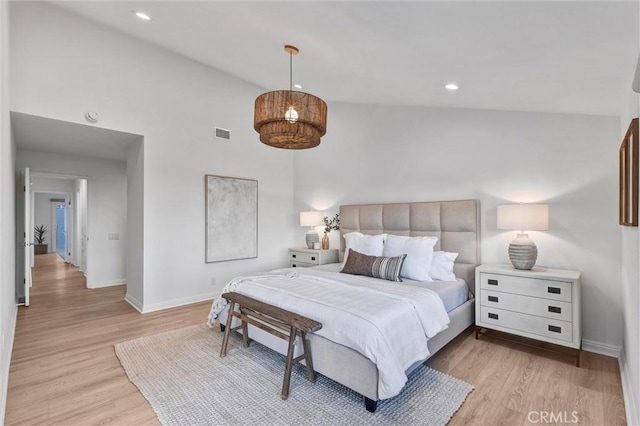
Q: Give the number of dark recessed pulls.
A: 9